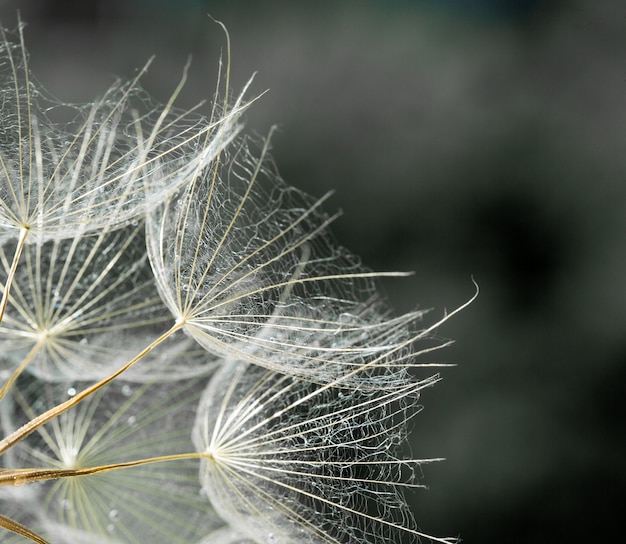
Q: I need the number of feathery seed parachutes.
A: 5